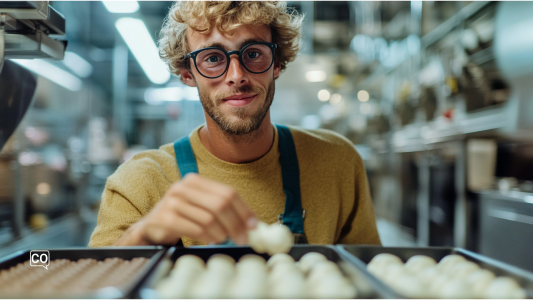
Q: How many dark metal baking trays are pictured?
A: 3